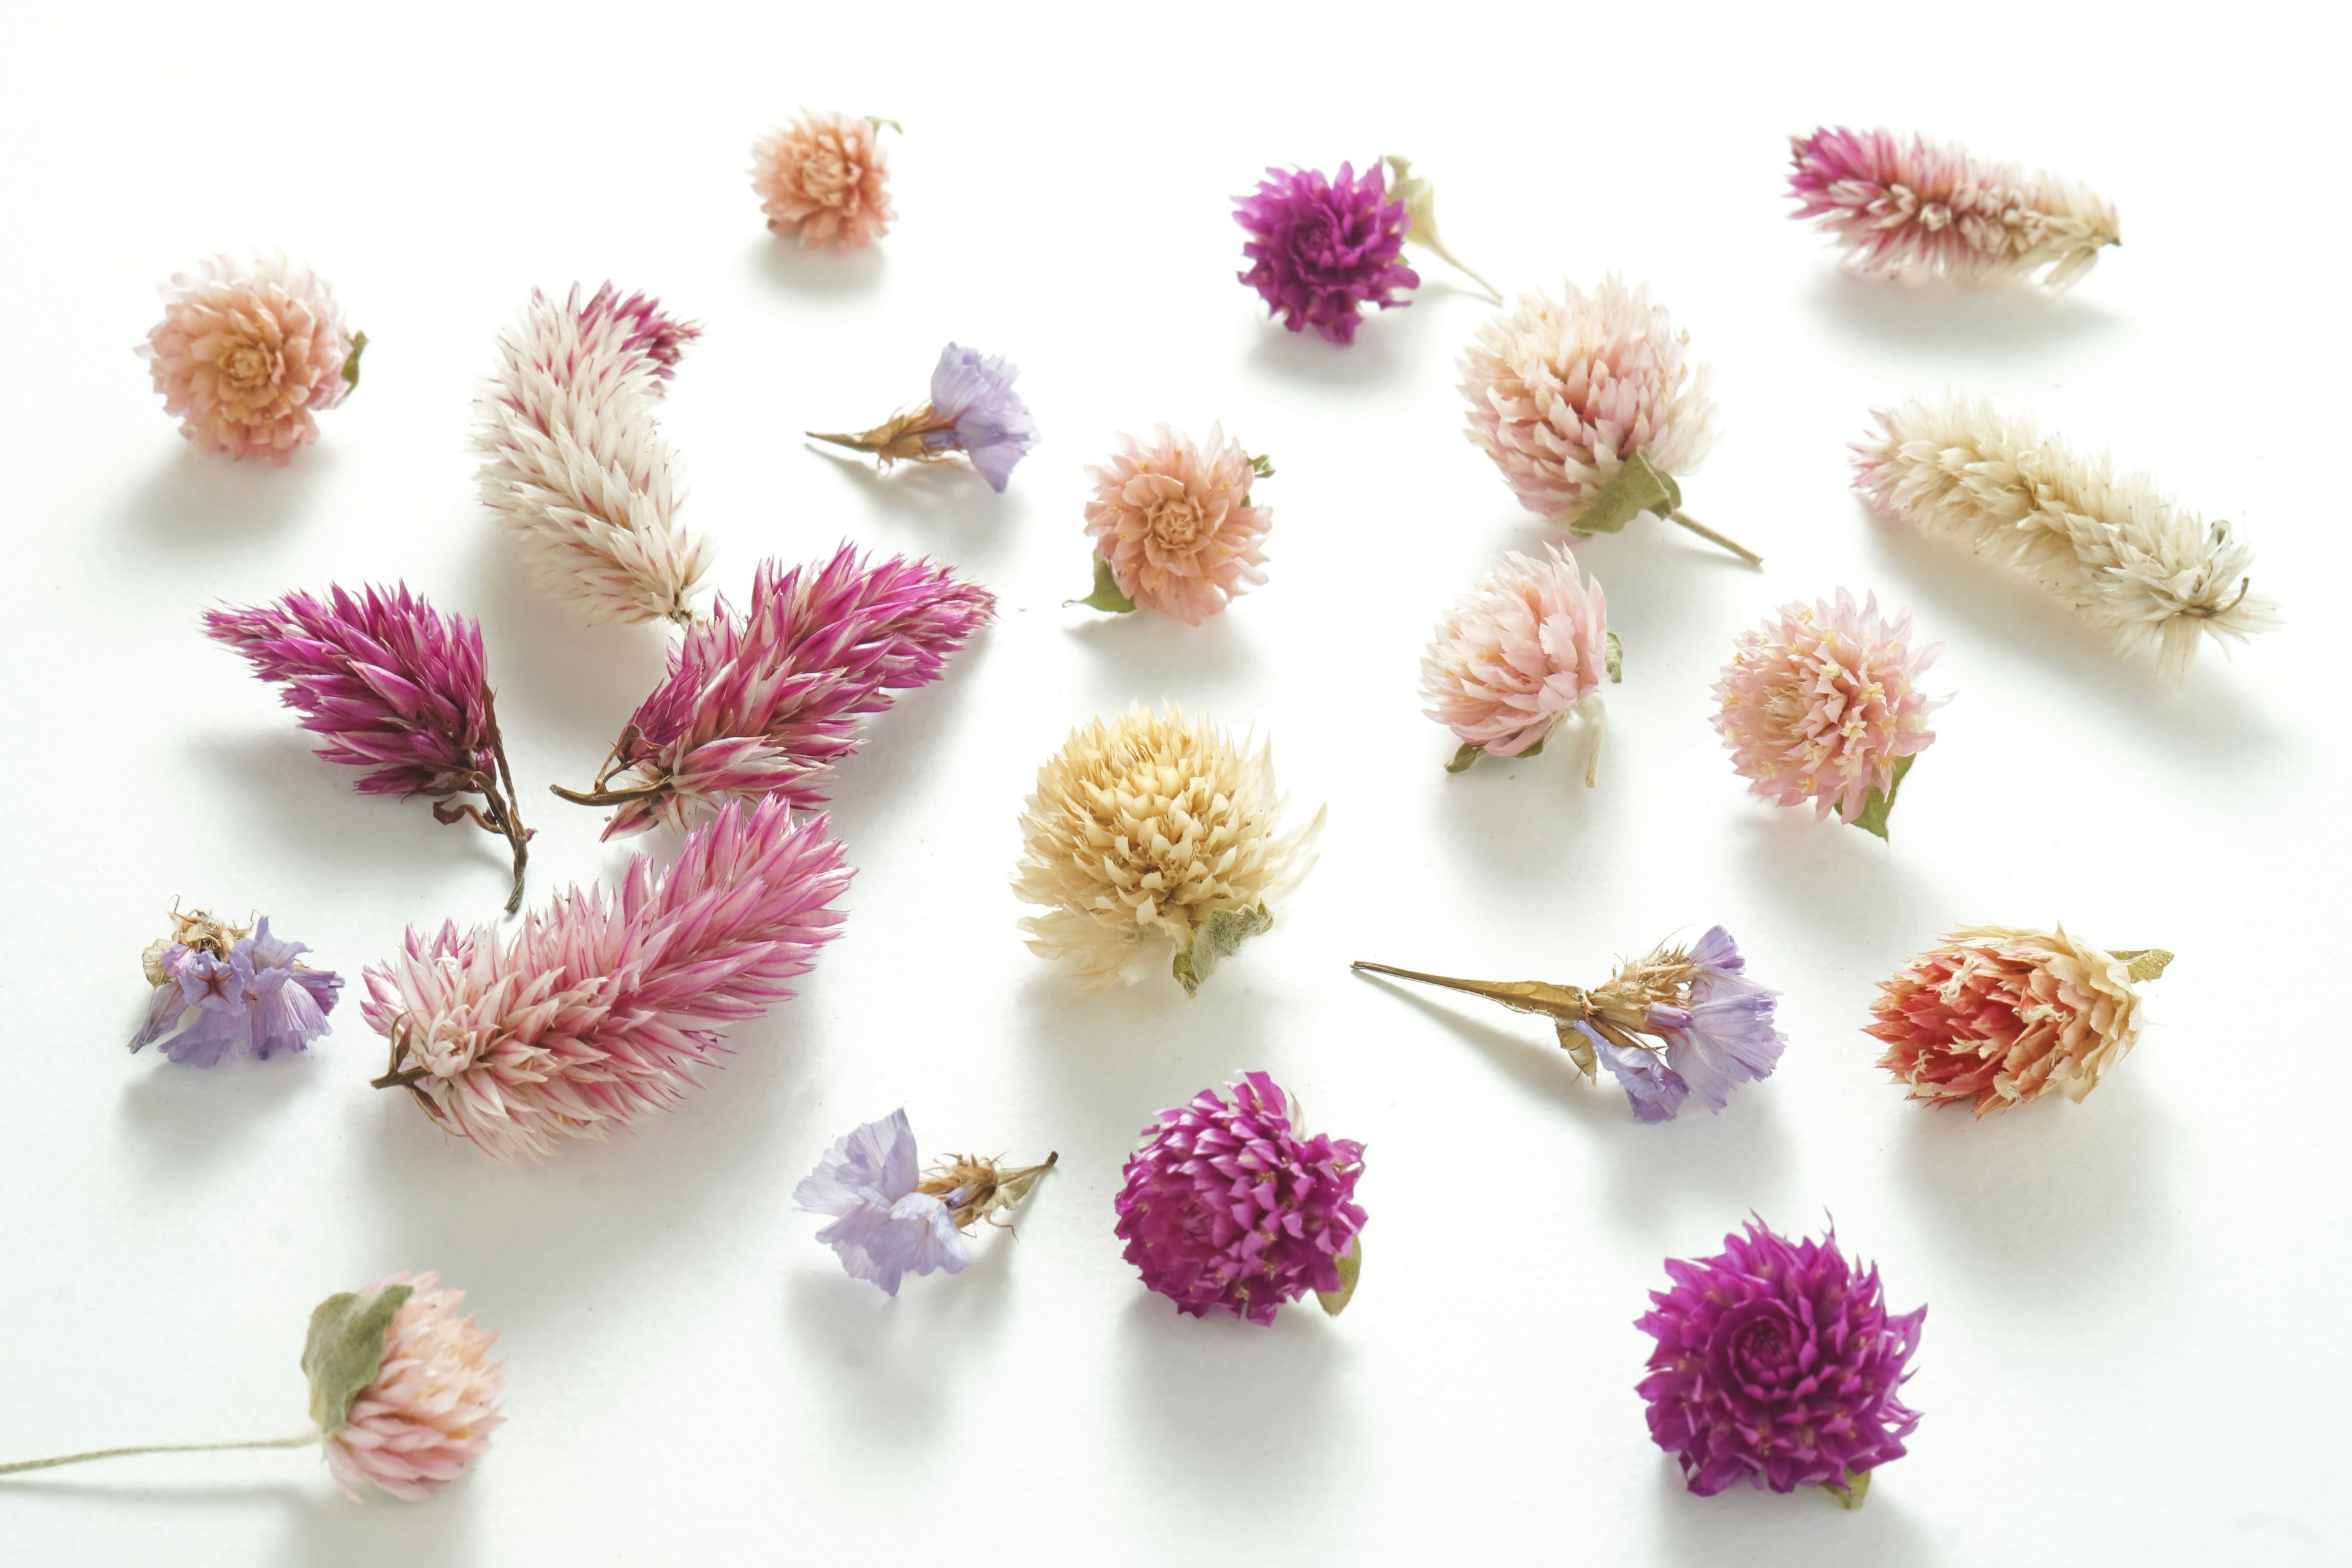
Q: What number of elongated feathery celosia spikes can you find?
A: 6